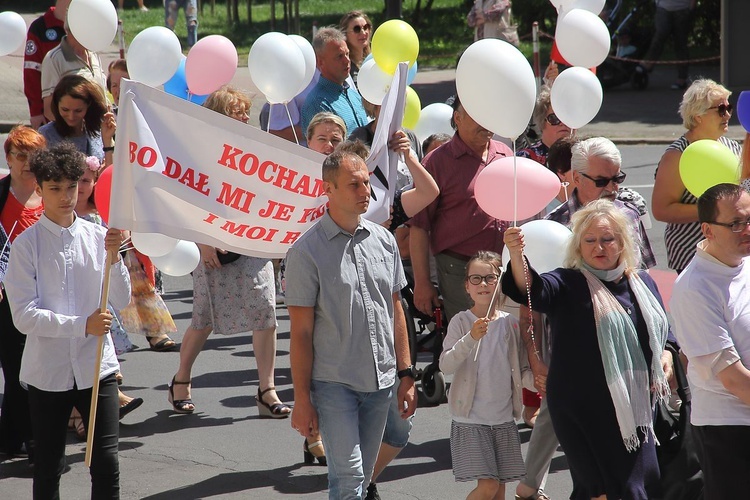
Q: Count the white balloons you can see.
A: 14